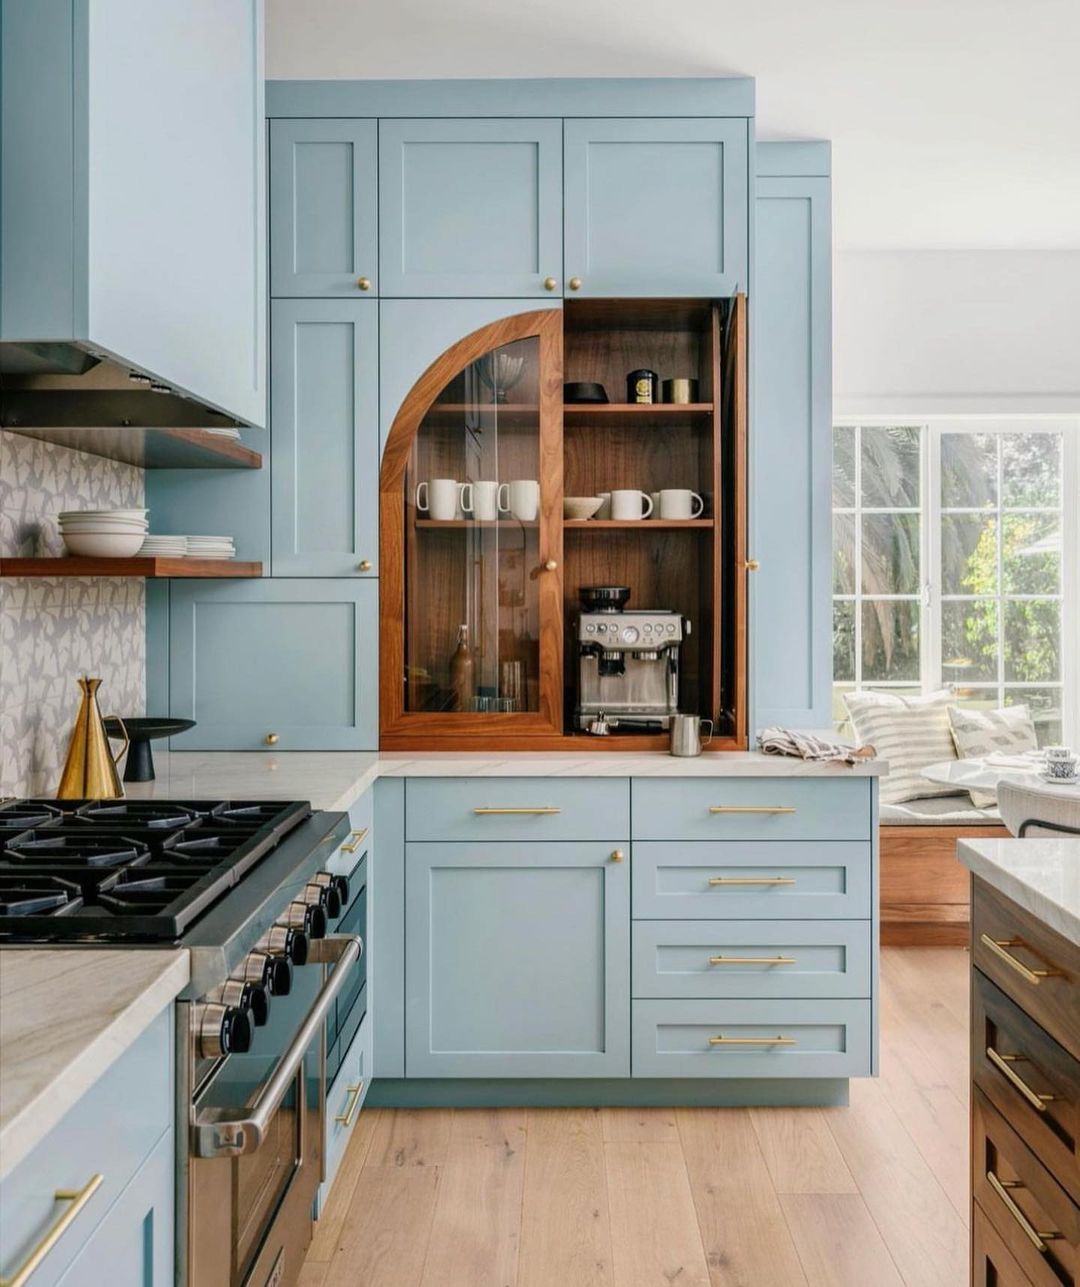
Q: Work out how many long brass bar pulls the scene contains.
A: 11